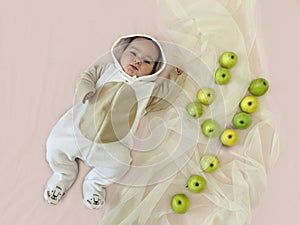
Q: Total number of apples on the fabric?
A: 12